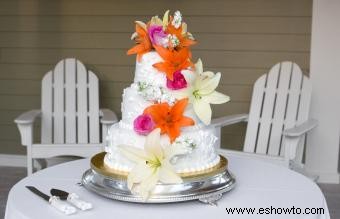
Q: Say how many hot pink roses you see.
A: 3